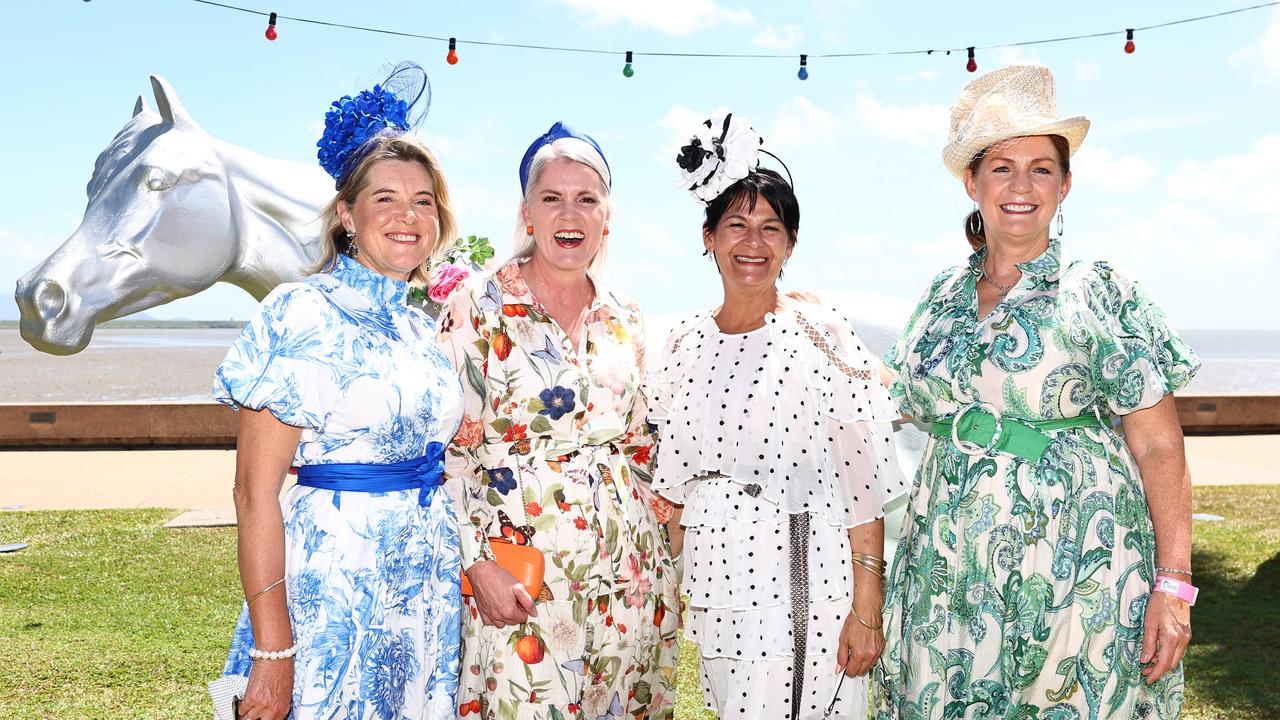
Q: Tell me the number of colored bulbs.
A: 6